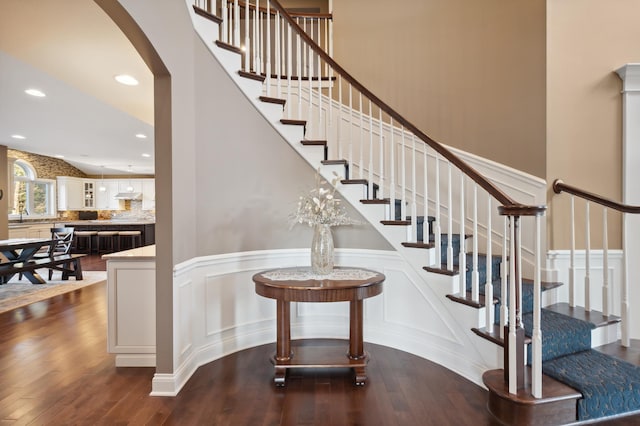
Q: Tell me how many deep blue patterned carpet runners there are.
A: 1